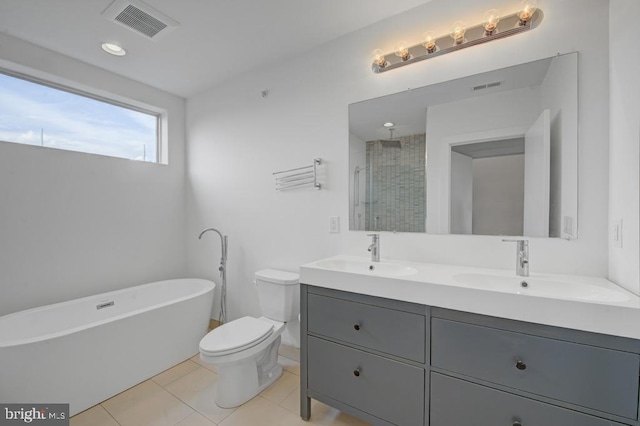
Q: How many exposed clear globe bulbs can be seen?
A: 6